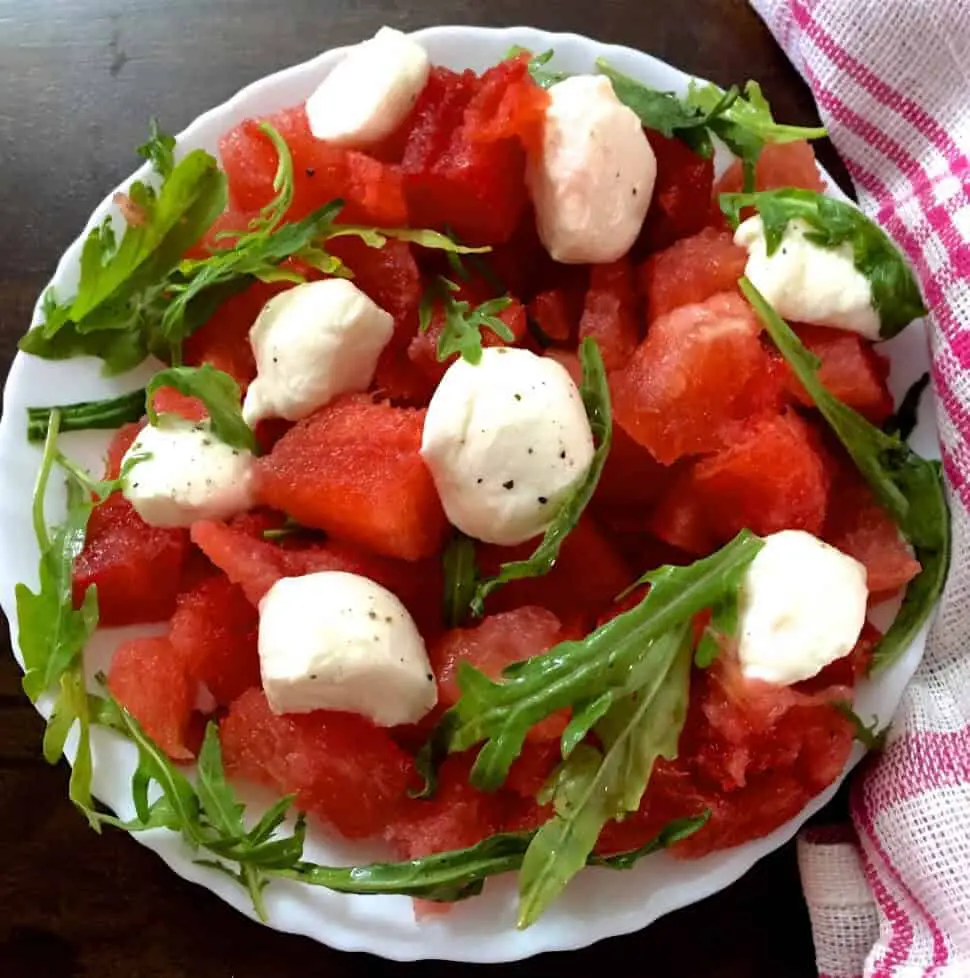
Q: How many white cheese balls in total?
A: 8